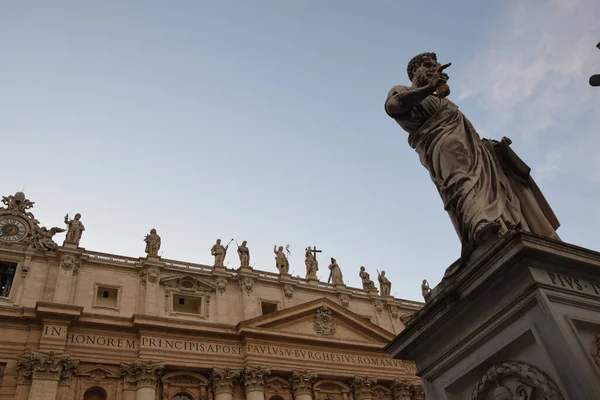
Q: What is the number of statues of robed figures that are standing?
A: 11